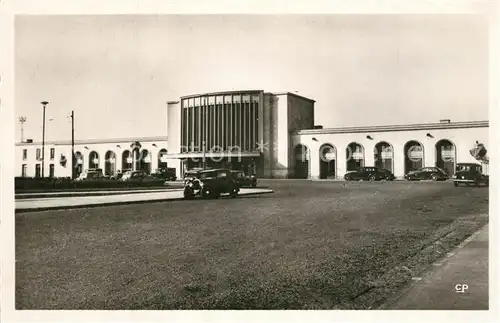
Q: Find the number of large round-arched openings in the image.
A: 12